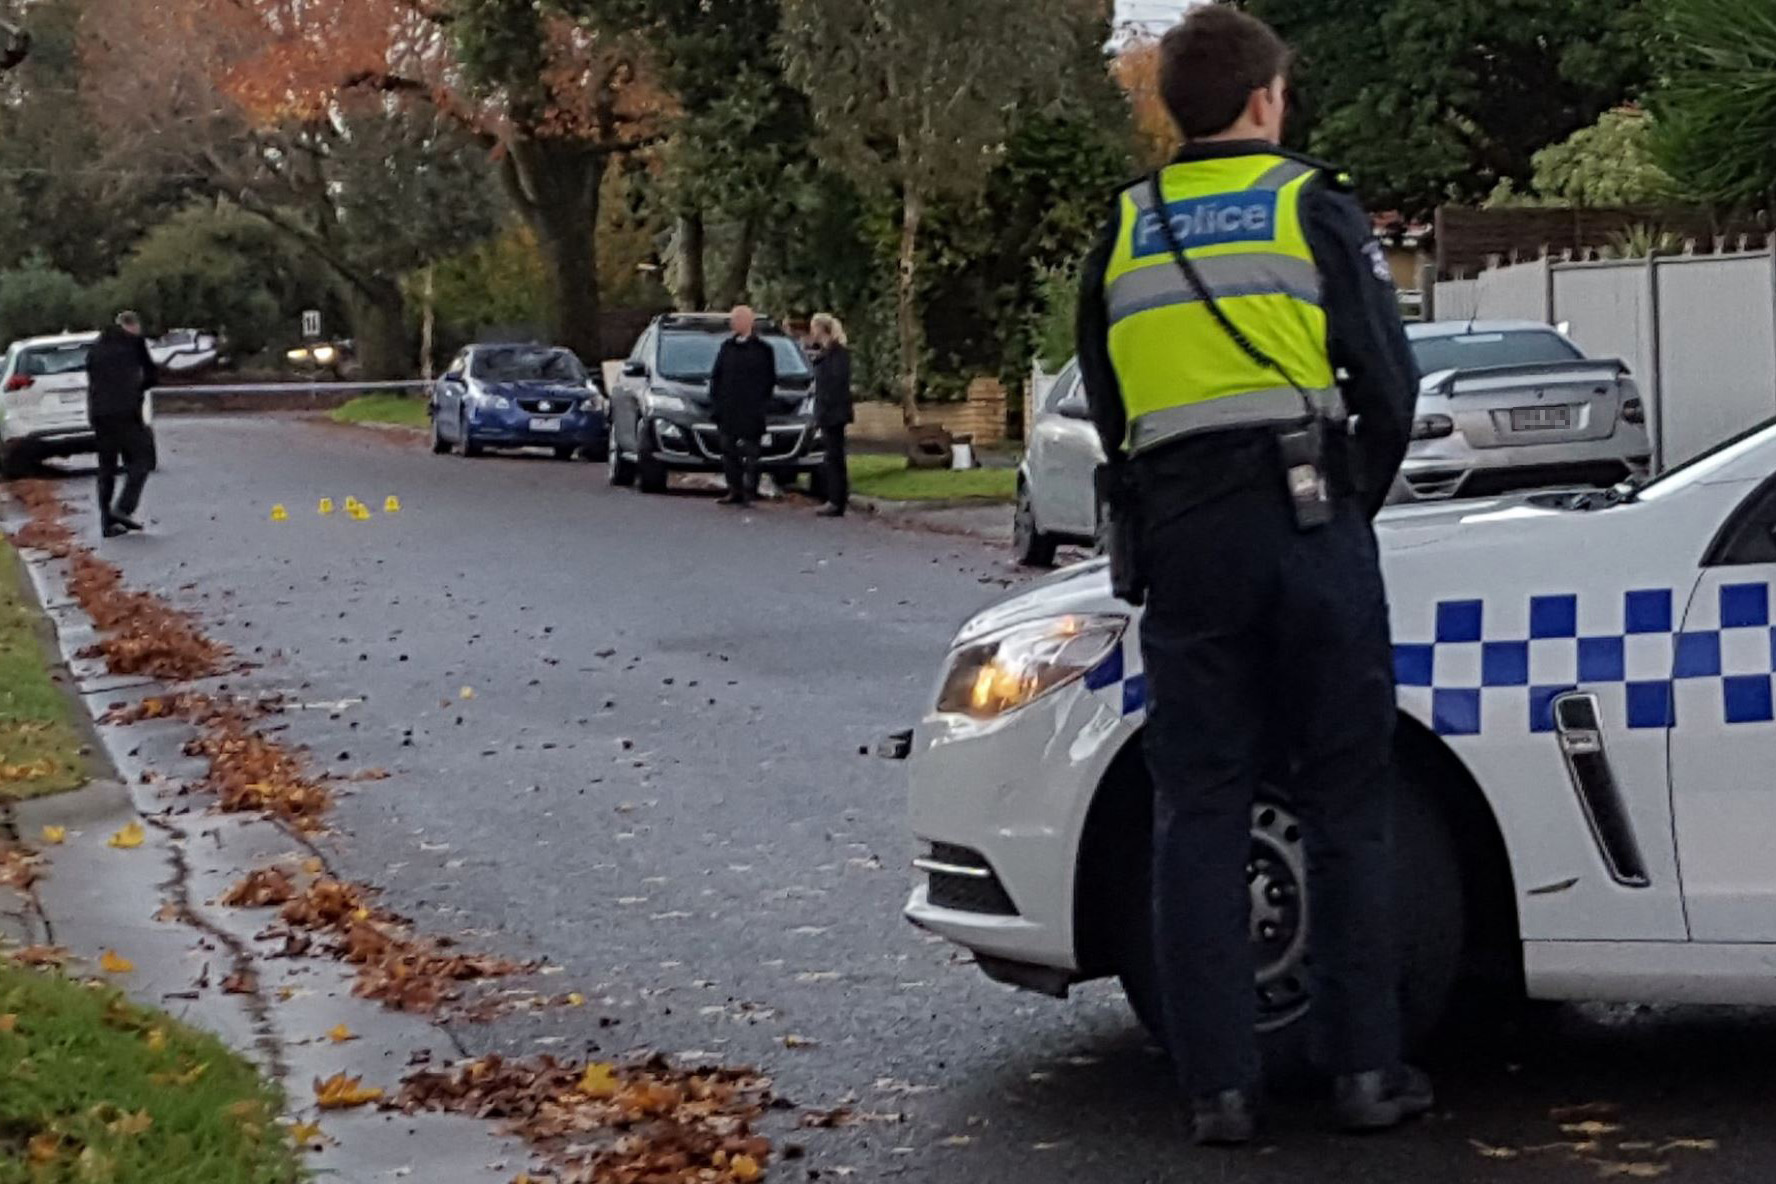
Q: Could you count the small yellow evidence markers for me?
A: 5